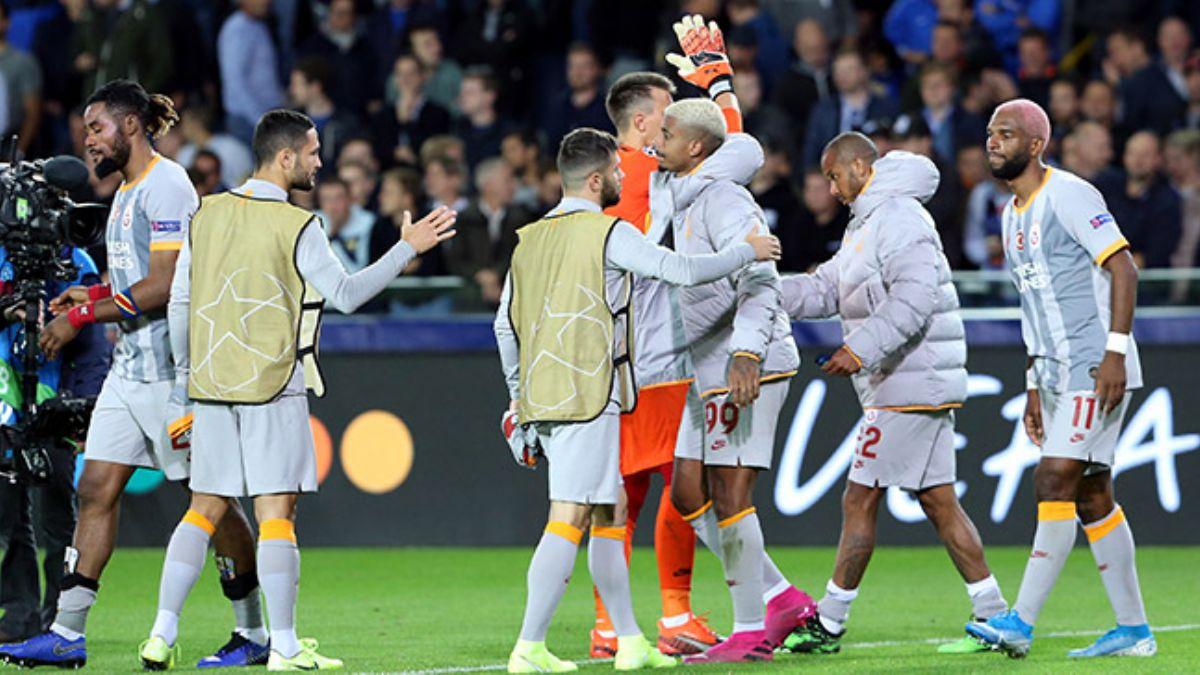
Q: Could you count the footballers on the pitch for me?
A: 7